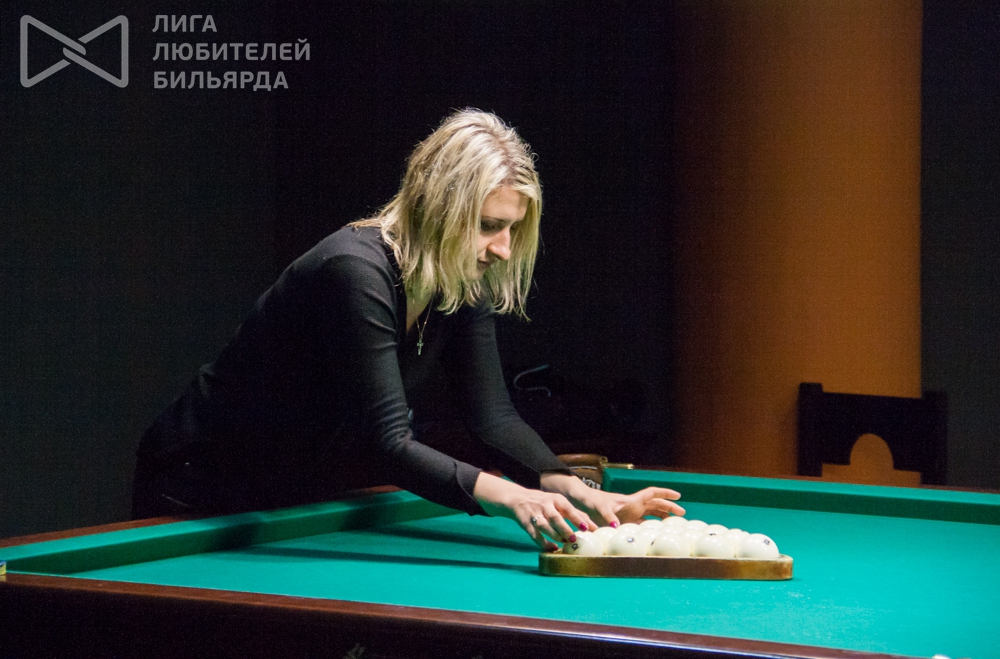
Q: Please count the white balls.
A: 15